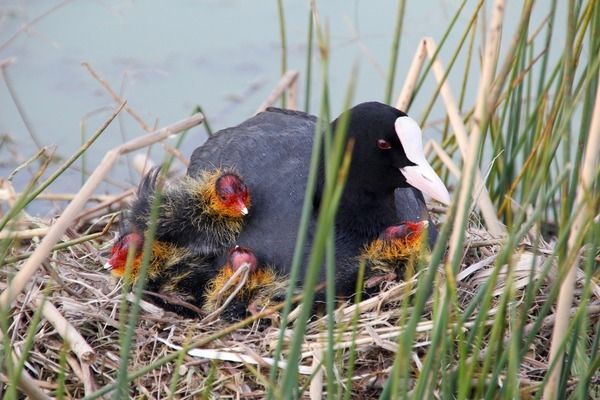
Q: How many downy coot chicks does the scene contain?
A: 4